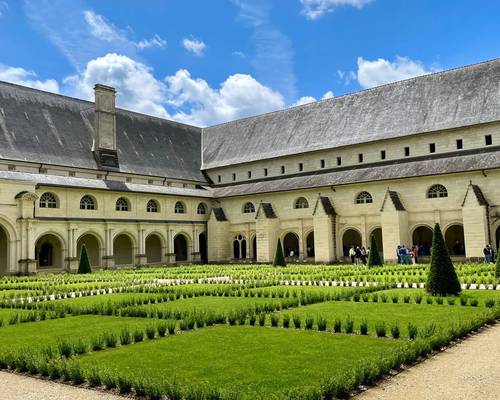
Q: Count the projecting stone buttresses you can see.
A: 5